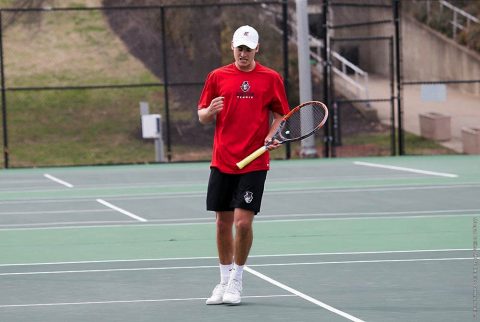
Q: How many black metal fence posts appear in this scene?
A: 5